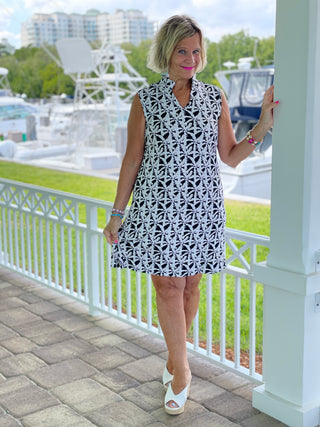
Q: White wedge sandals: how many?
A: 2